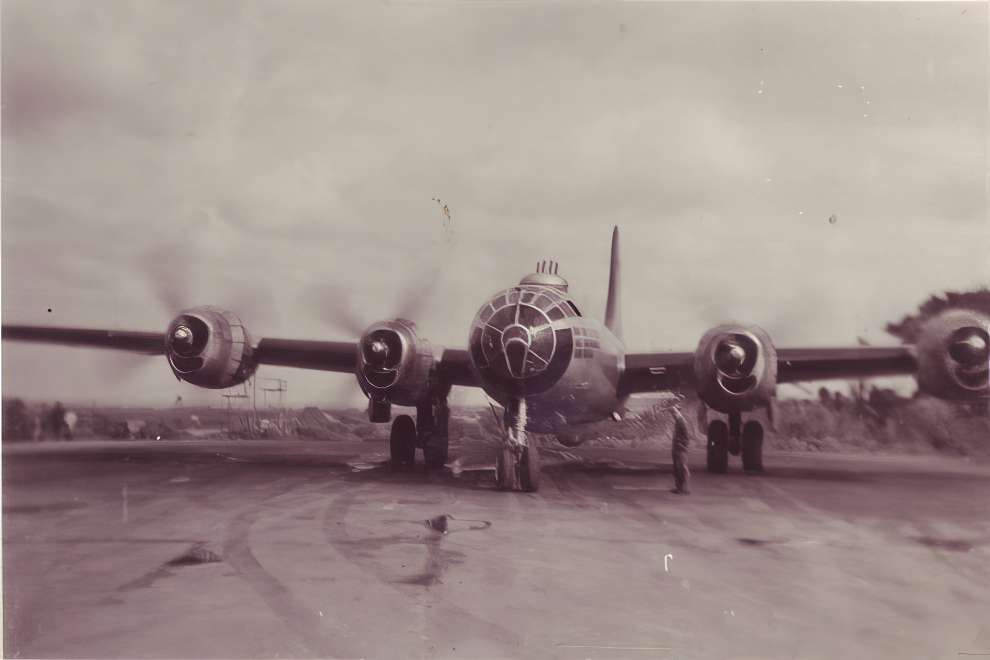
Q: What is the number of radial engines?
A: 4